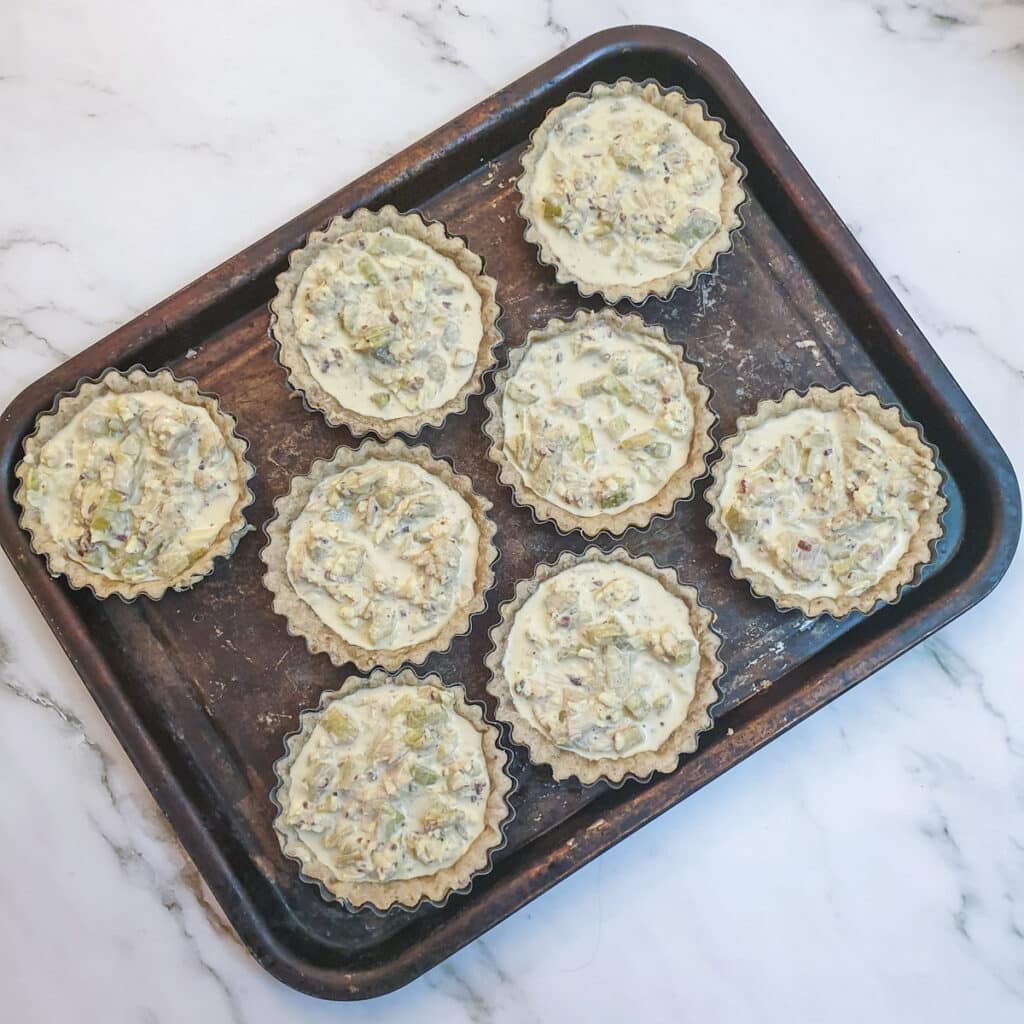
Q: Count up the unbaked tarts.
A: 8